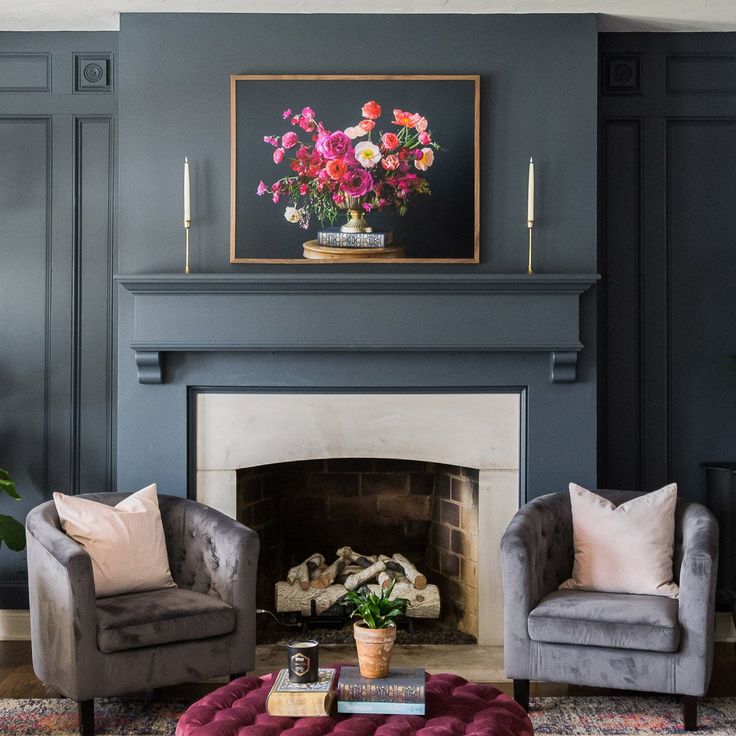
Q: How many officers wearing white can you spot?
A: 0